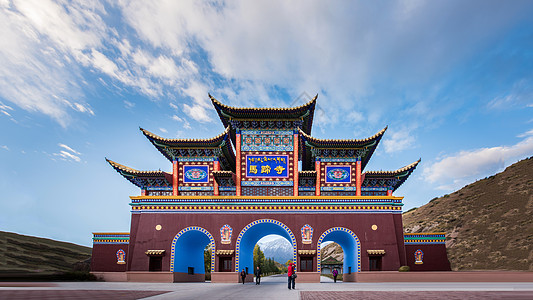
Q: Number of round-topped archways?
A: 3